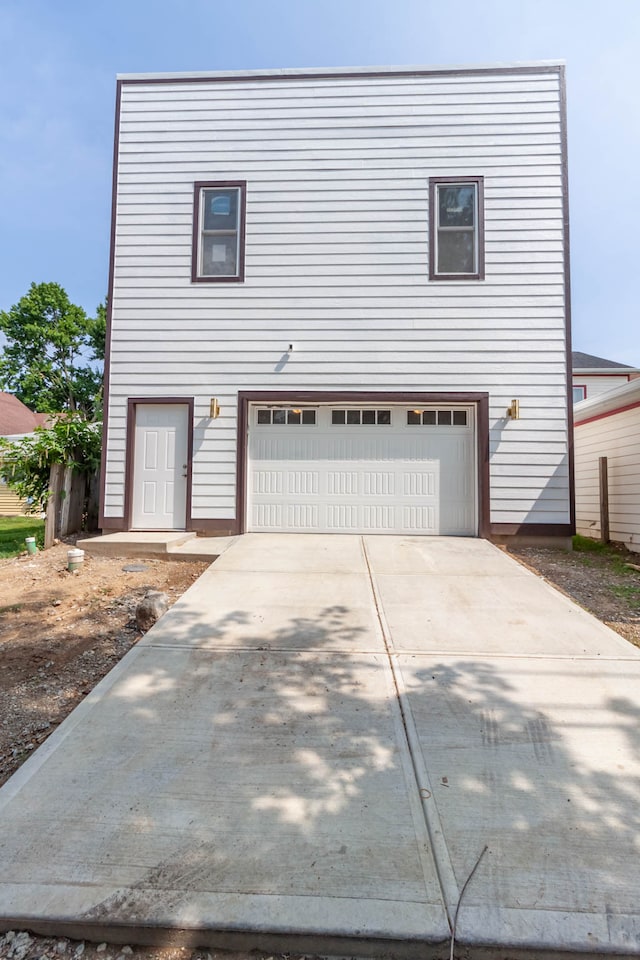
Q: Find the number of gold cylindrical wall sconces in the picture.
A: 2